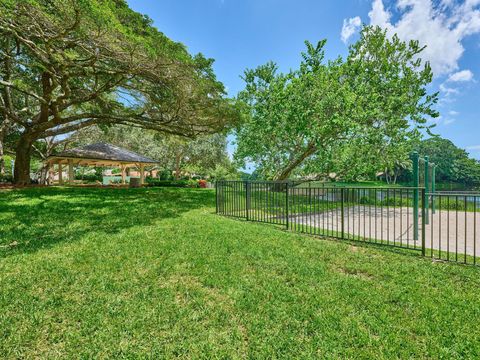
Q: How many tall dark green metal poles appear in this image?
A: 3